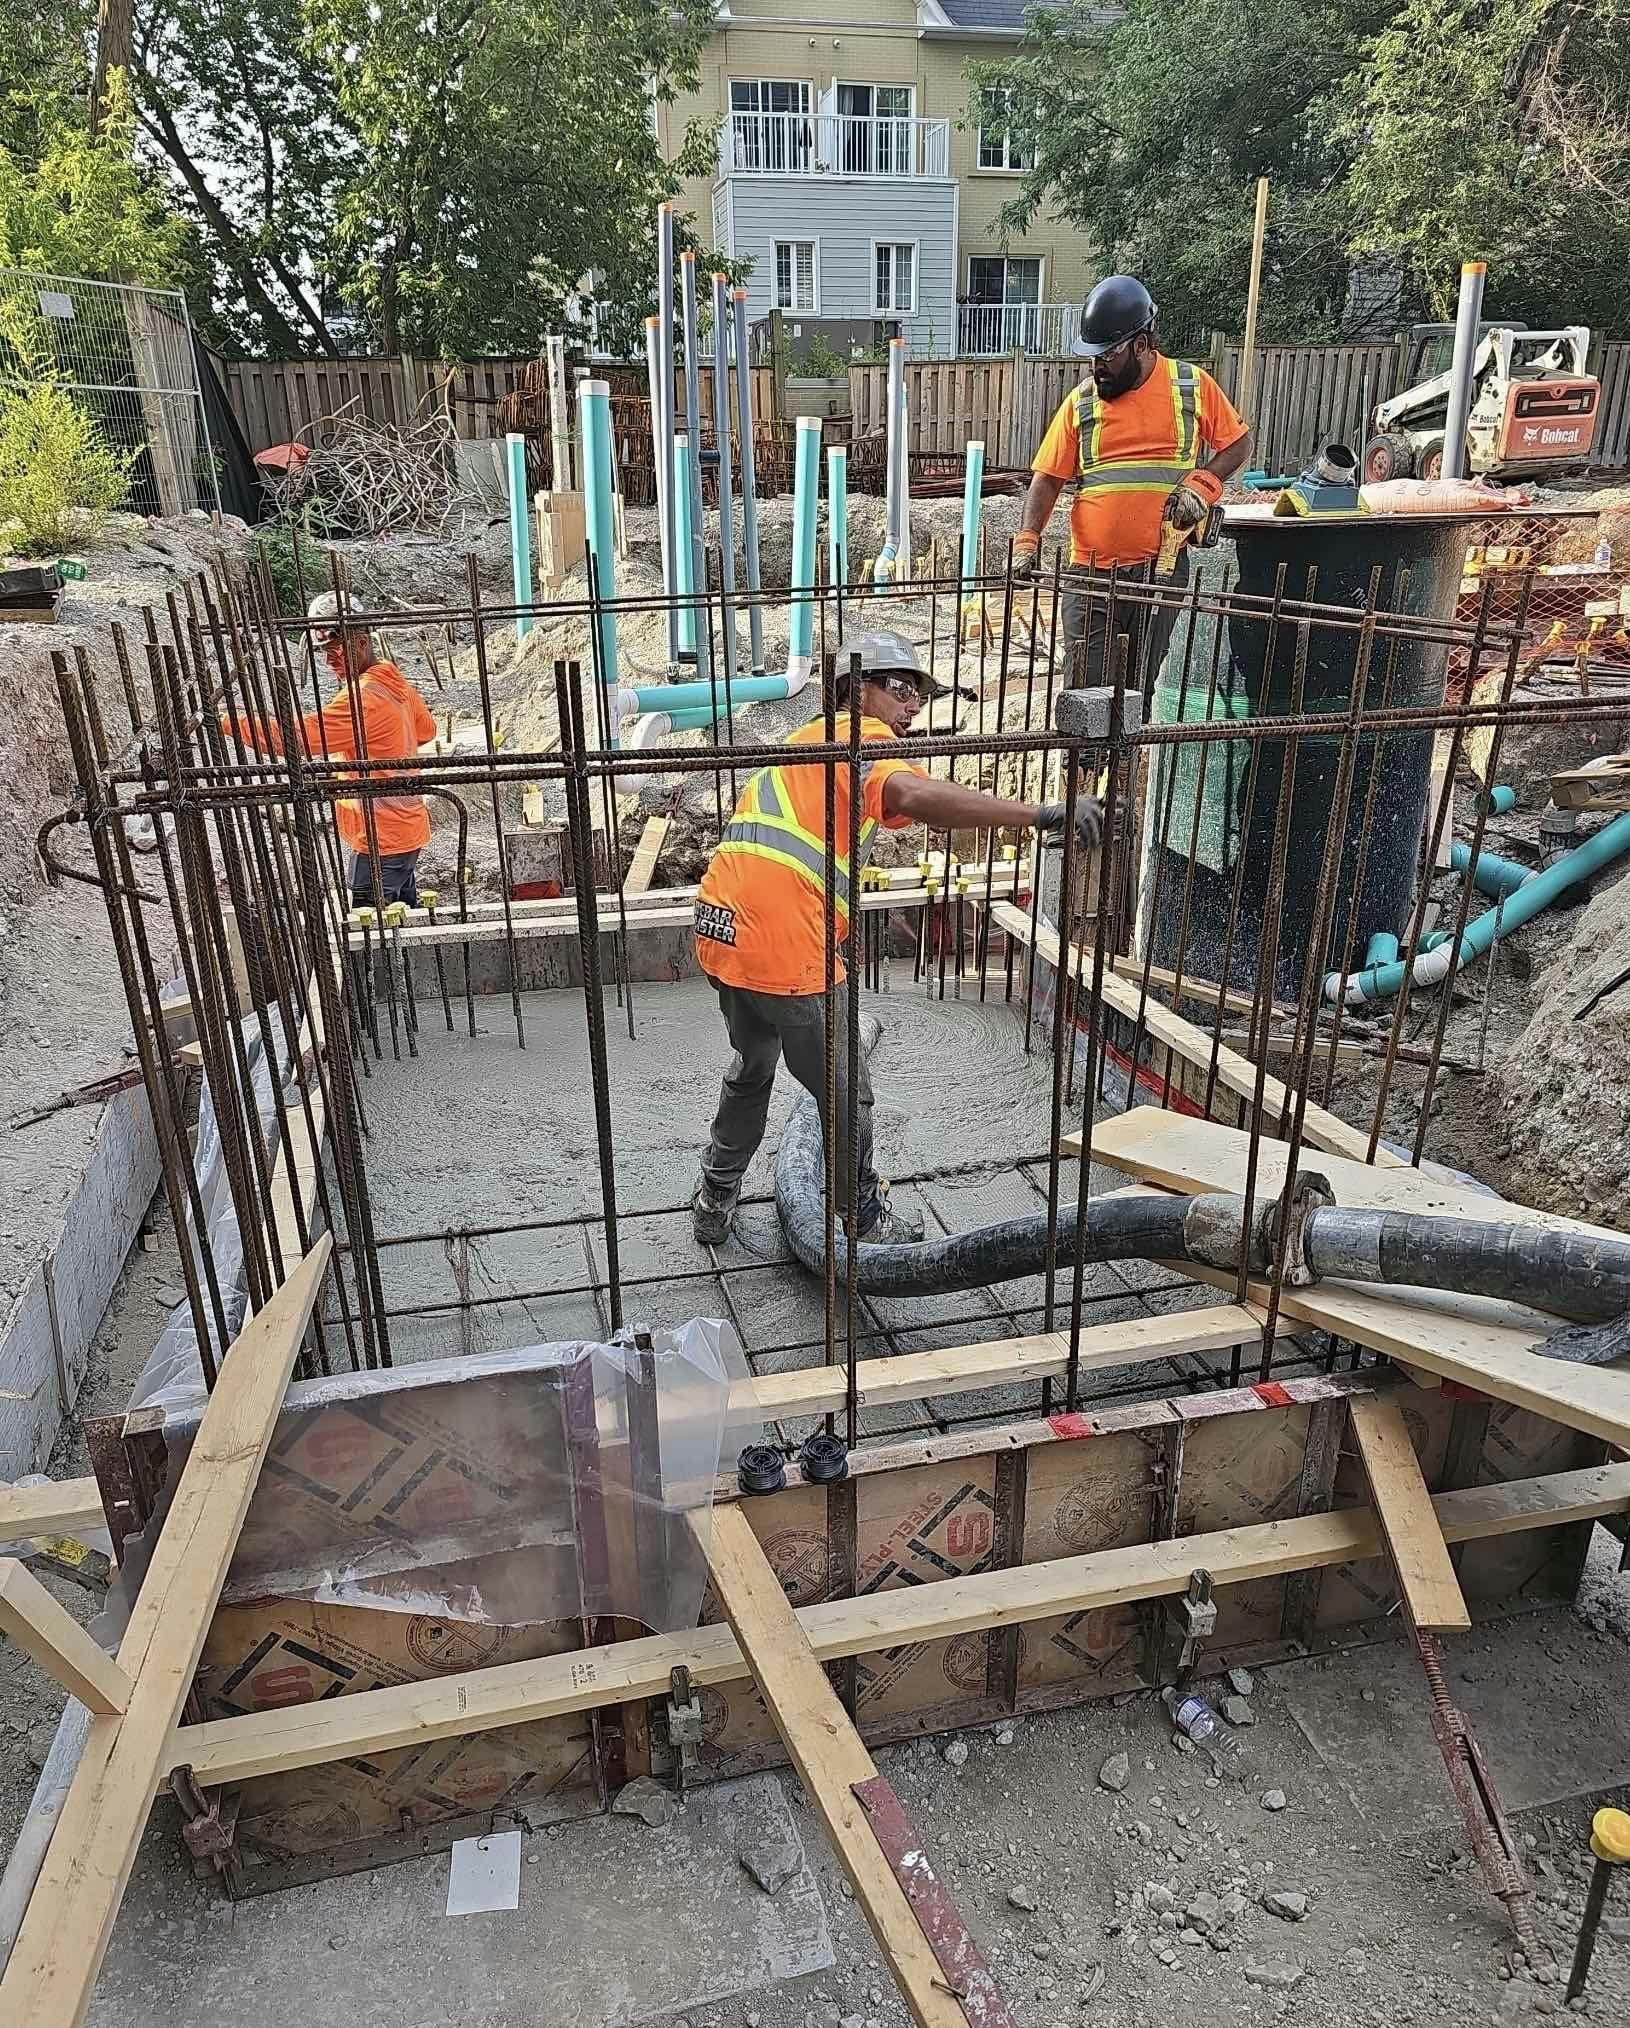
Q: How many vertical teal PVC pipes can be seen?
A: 6